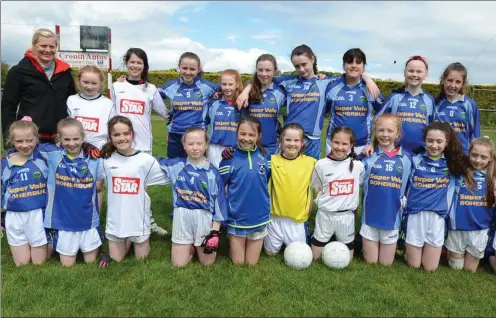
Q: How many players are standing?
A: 9